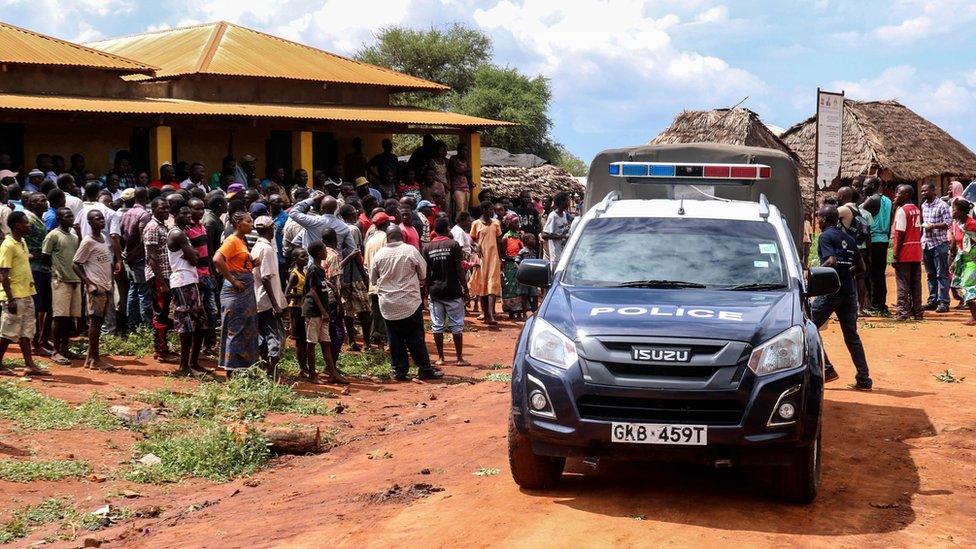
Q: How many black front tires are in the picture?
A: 2